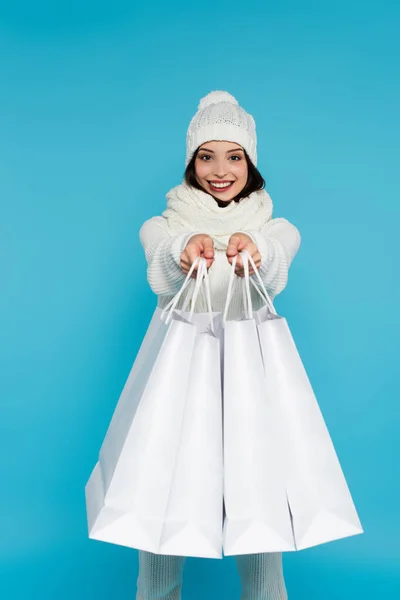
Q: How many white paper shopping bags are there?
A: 4